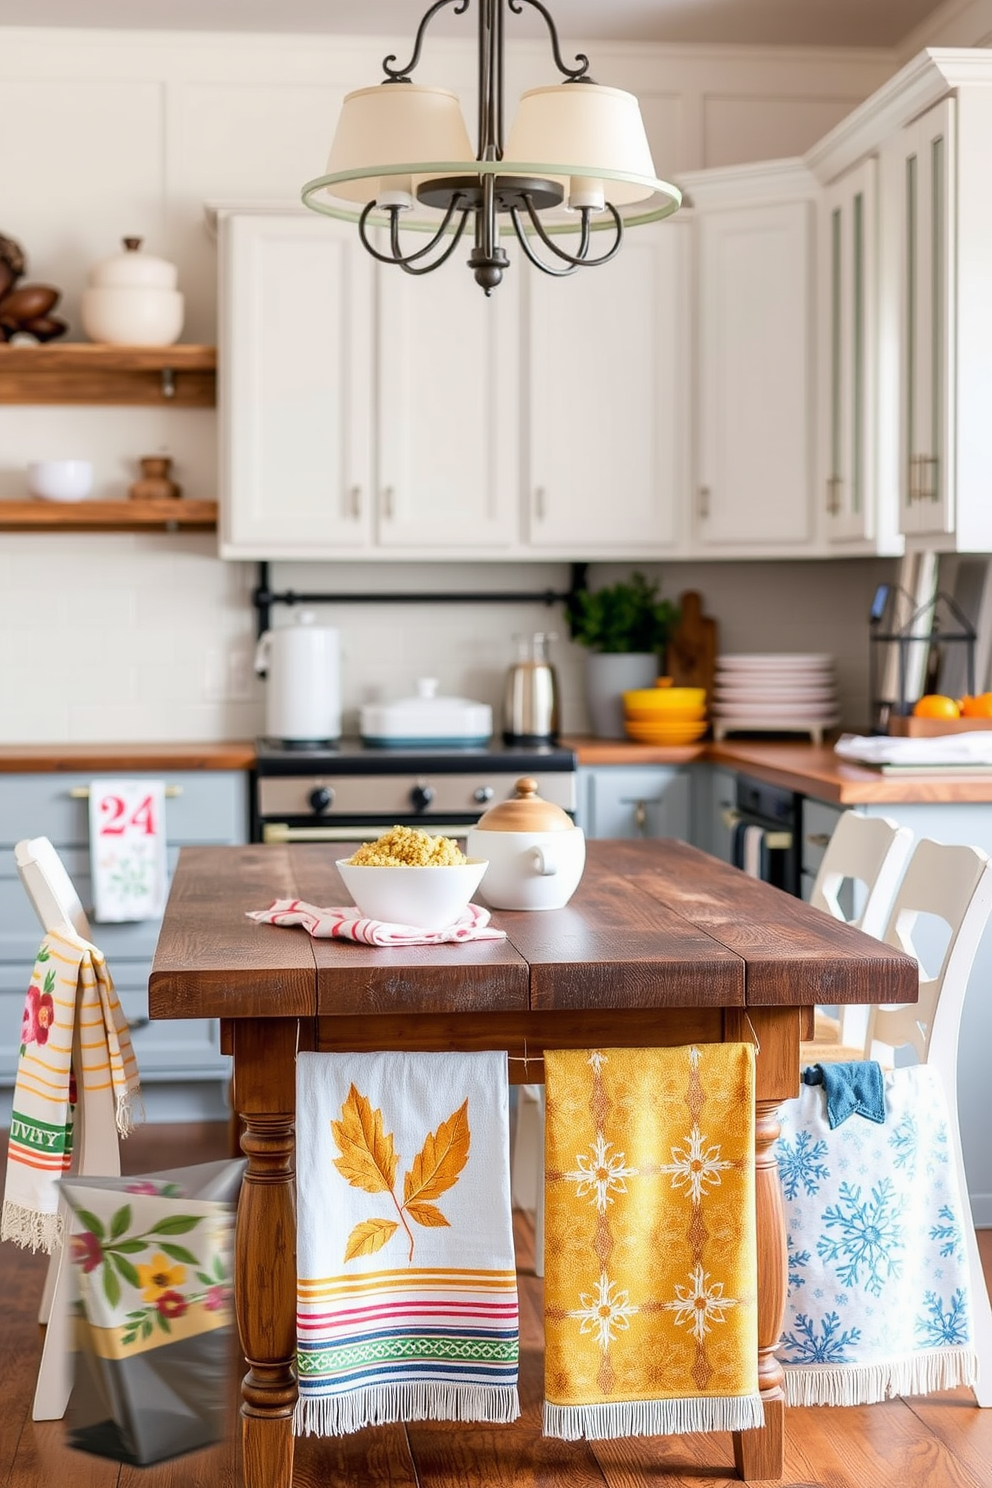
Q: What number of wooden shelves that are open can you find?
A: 2